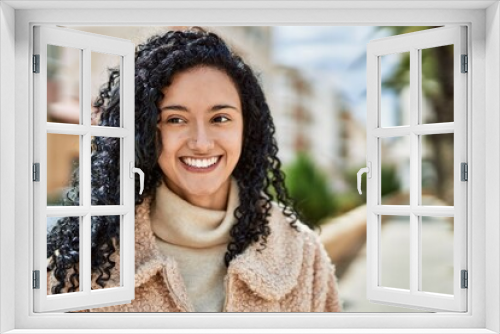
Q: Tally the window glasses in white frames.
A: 12